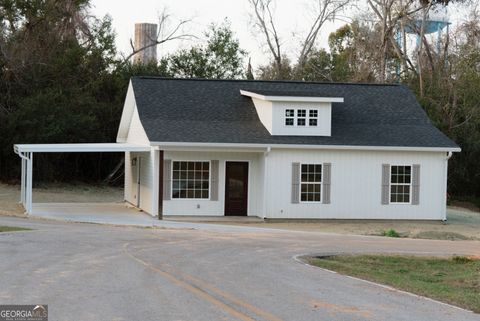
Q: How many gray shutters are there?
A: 6